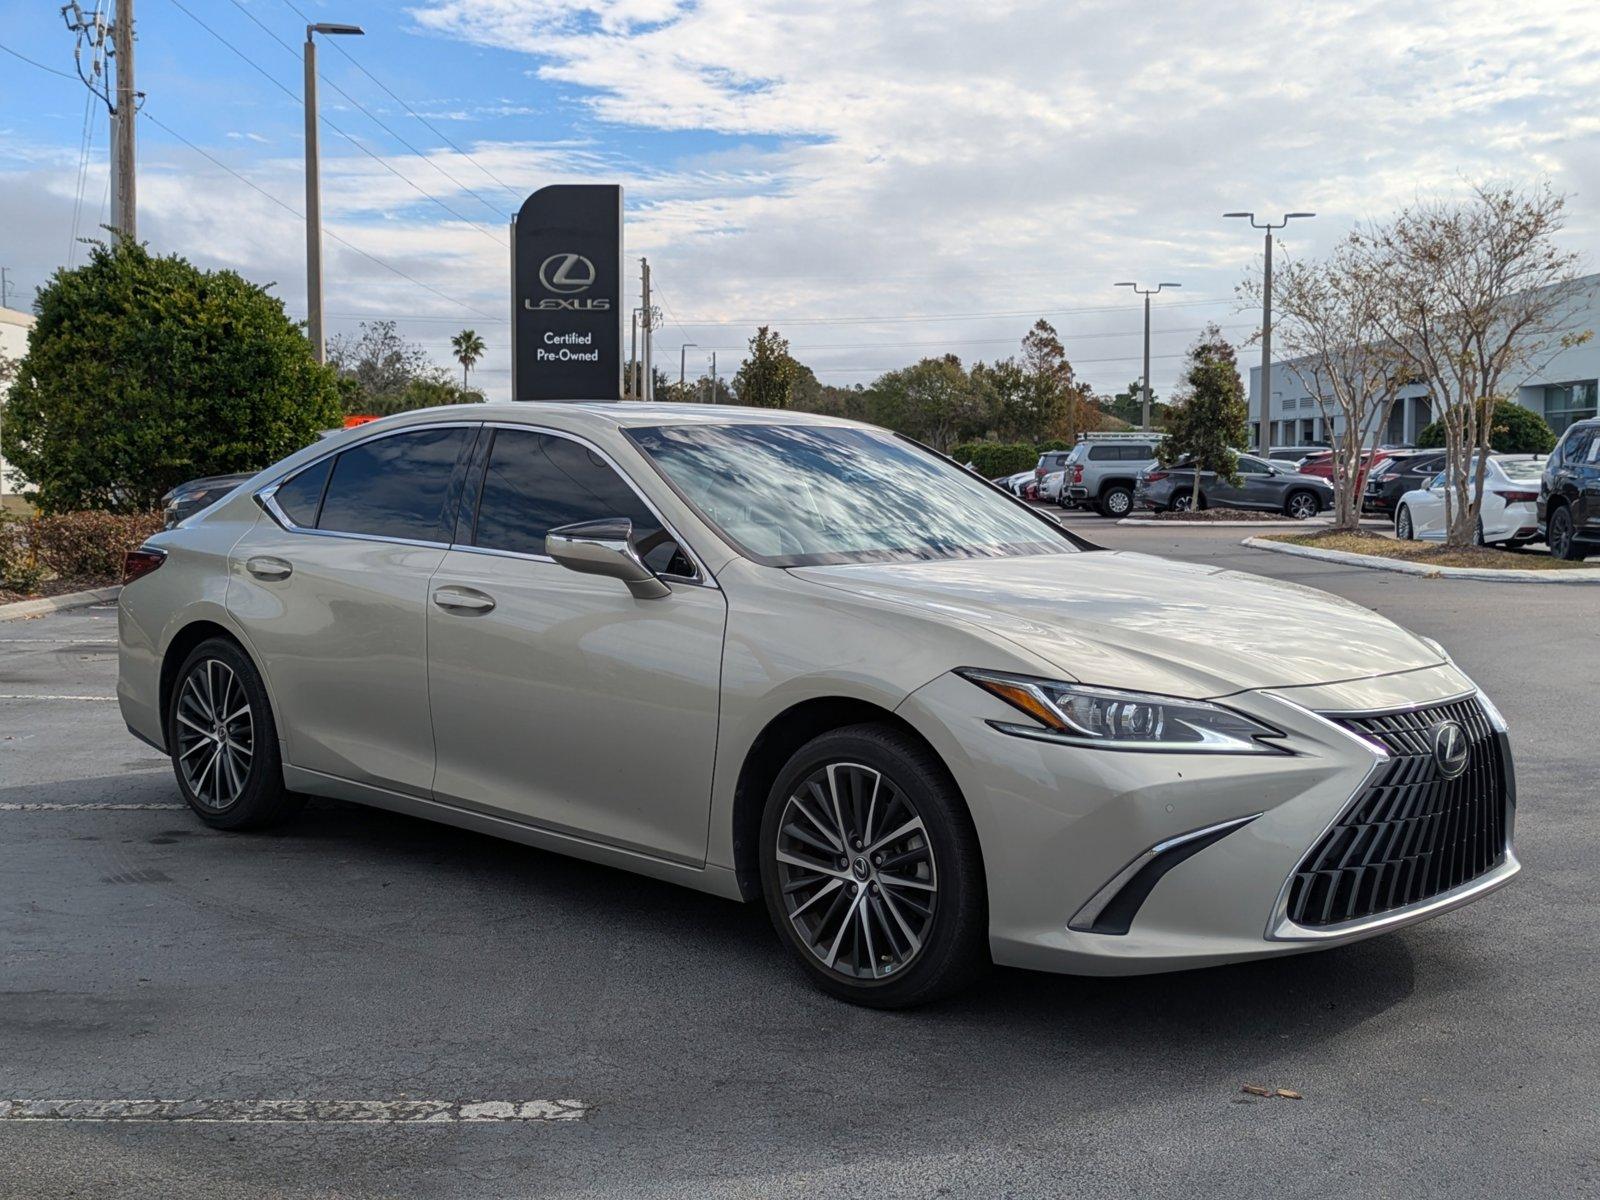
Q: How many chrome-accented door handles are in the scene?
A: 2